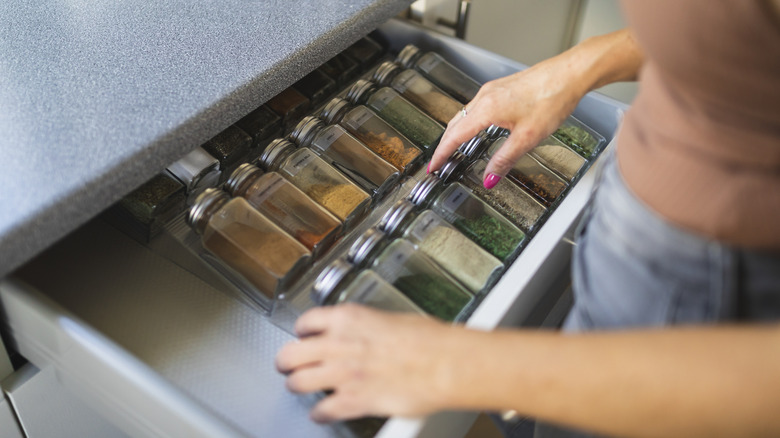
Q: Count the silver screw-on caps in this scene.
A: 15